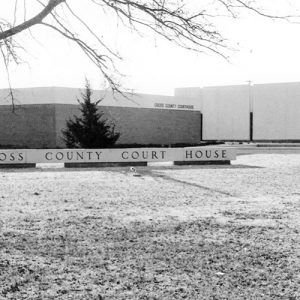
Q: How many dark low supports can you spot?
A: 3